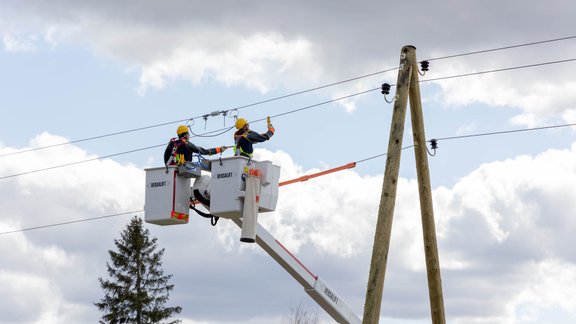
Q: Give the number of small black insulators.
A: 3